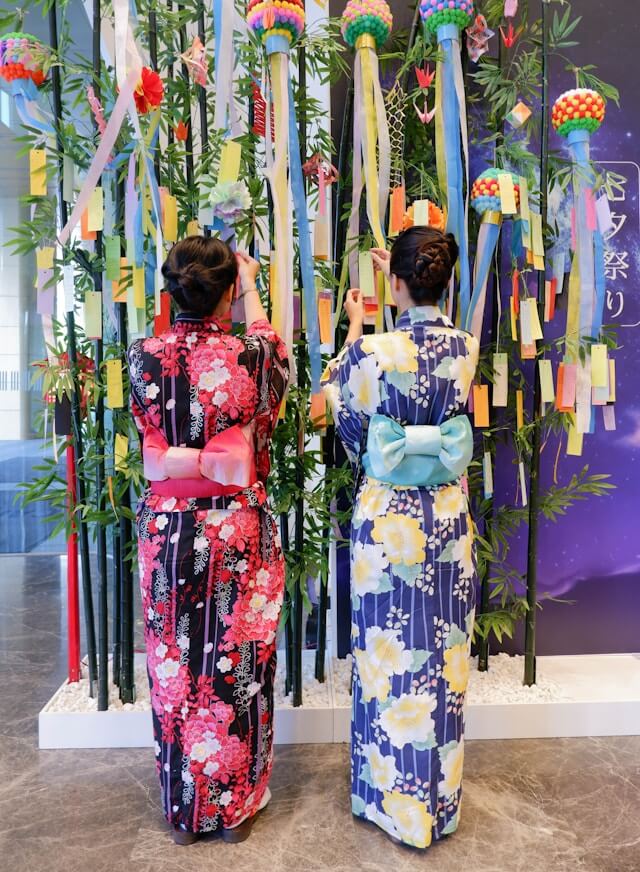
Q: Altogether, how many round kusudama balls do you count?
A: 6